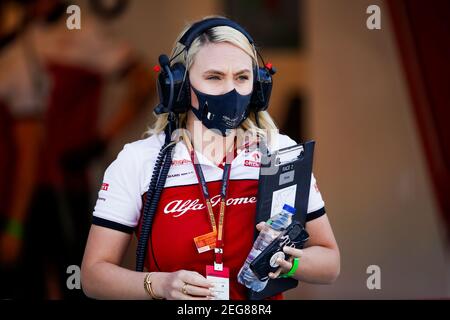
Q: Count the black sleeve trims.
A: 2